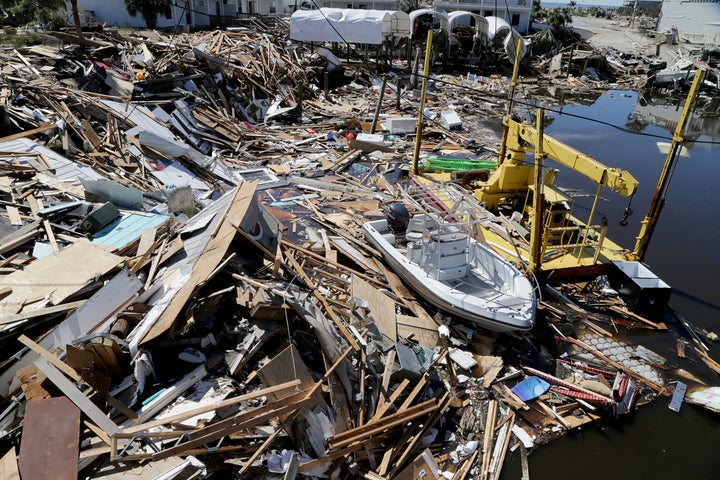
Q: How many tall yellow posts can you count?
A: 4